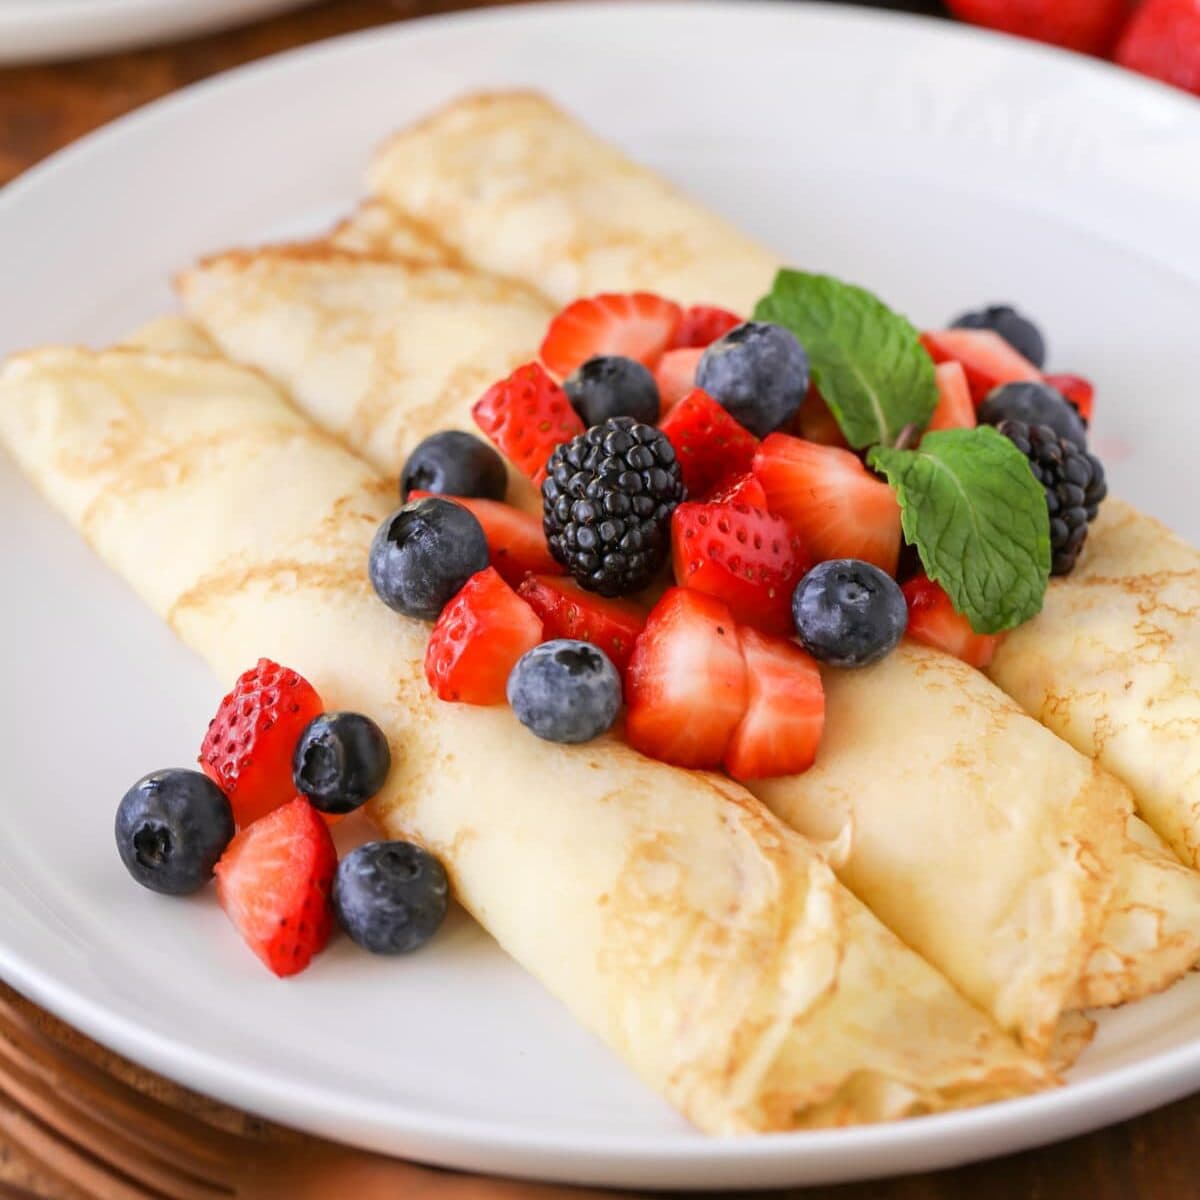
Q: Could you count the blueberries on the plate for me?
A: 11